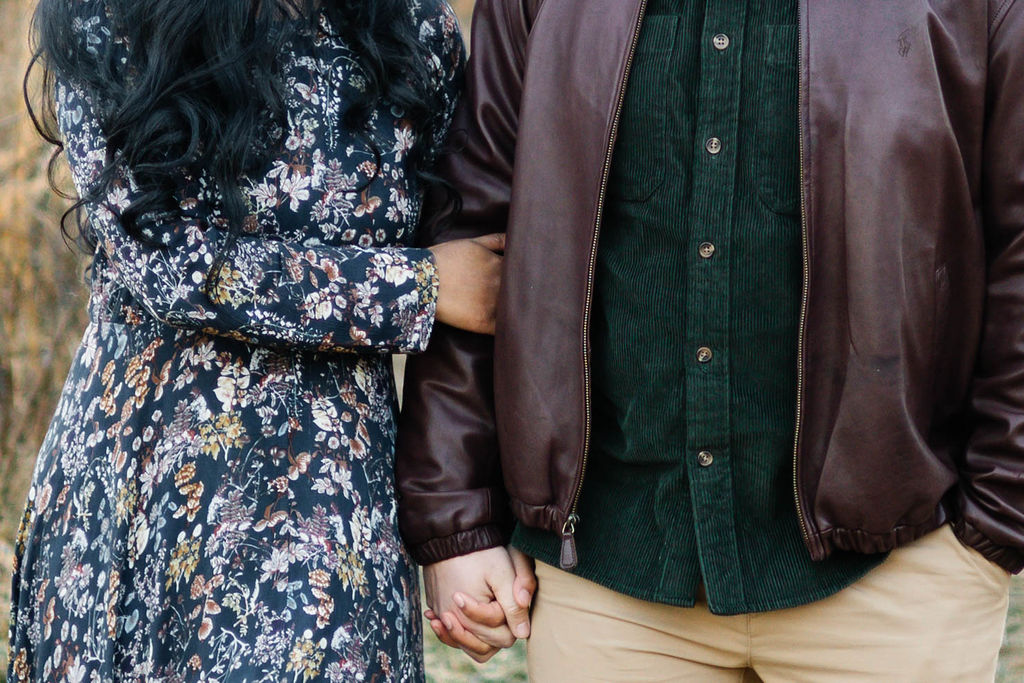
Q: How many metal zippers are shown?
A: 1